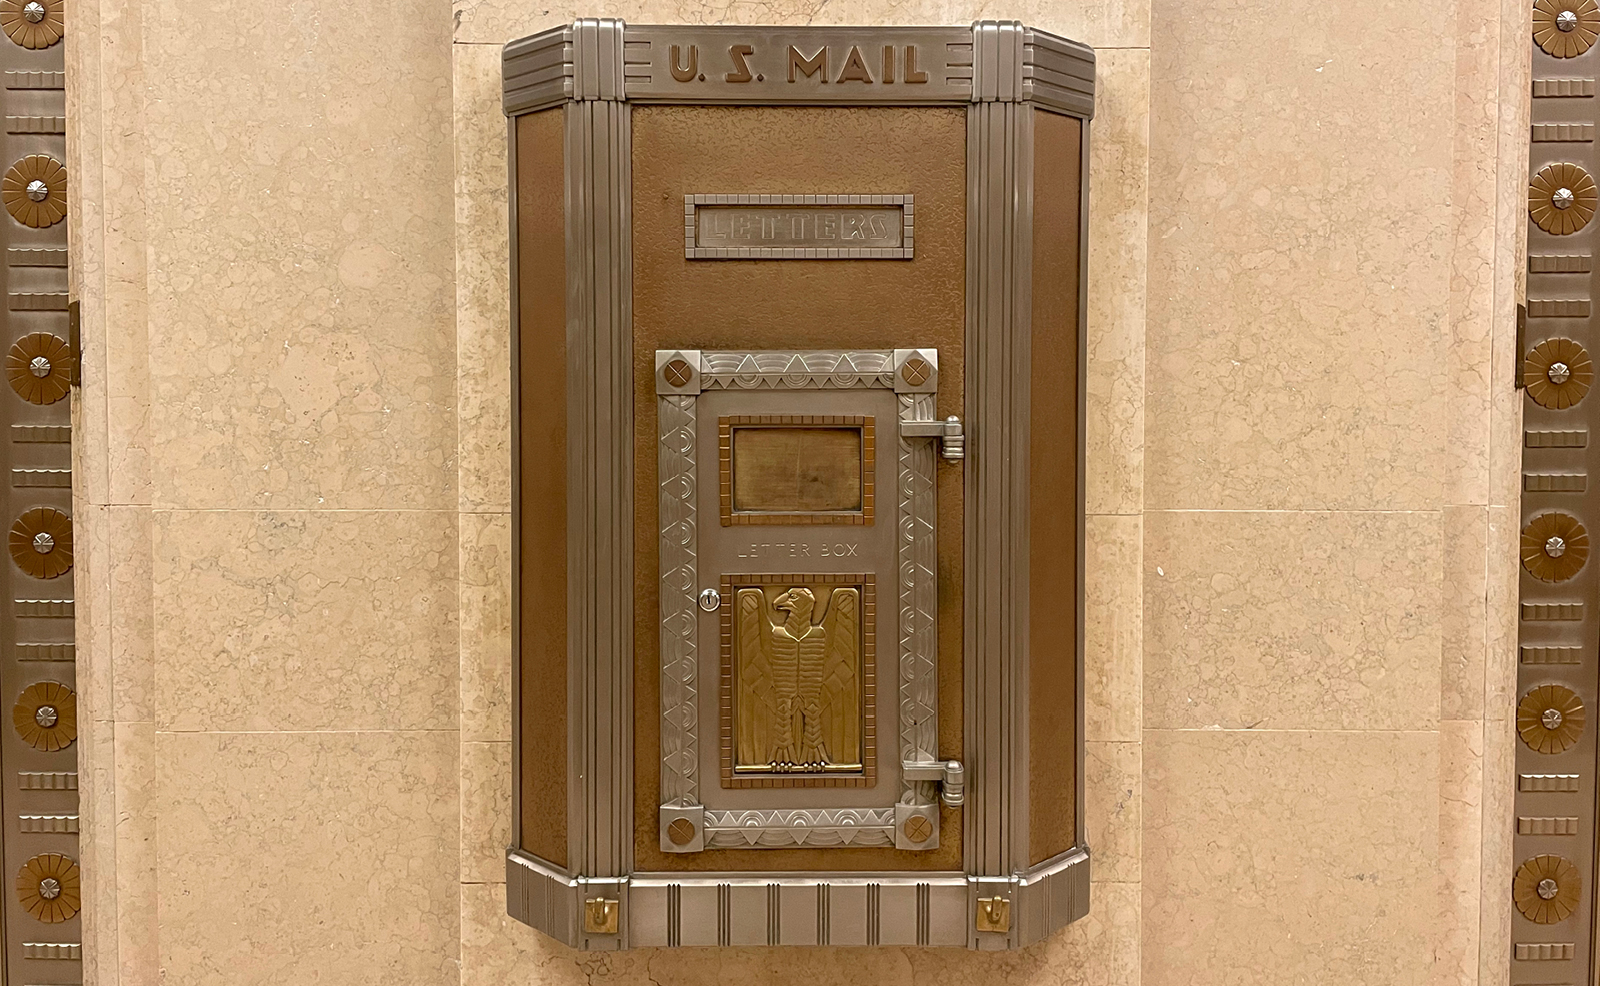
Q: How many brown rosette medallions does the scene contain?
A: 12